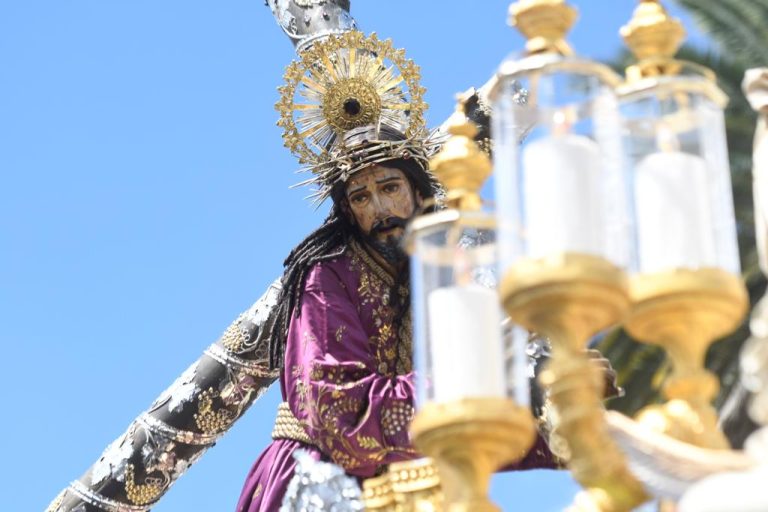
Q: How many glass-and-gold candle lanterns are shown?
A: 3